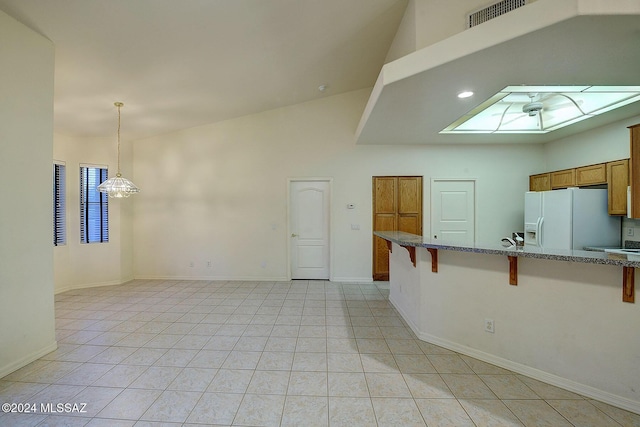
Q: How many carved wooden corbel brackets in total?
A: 5